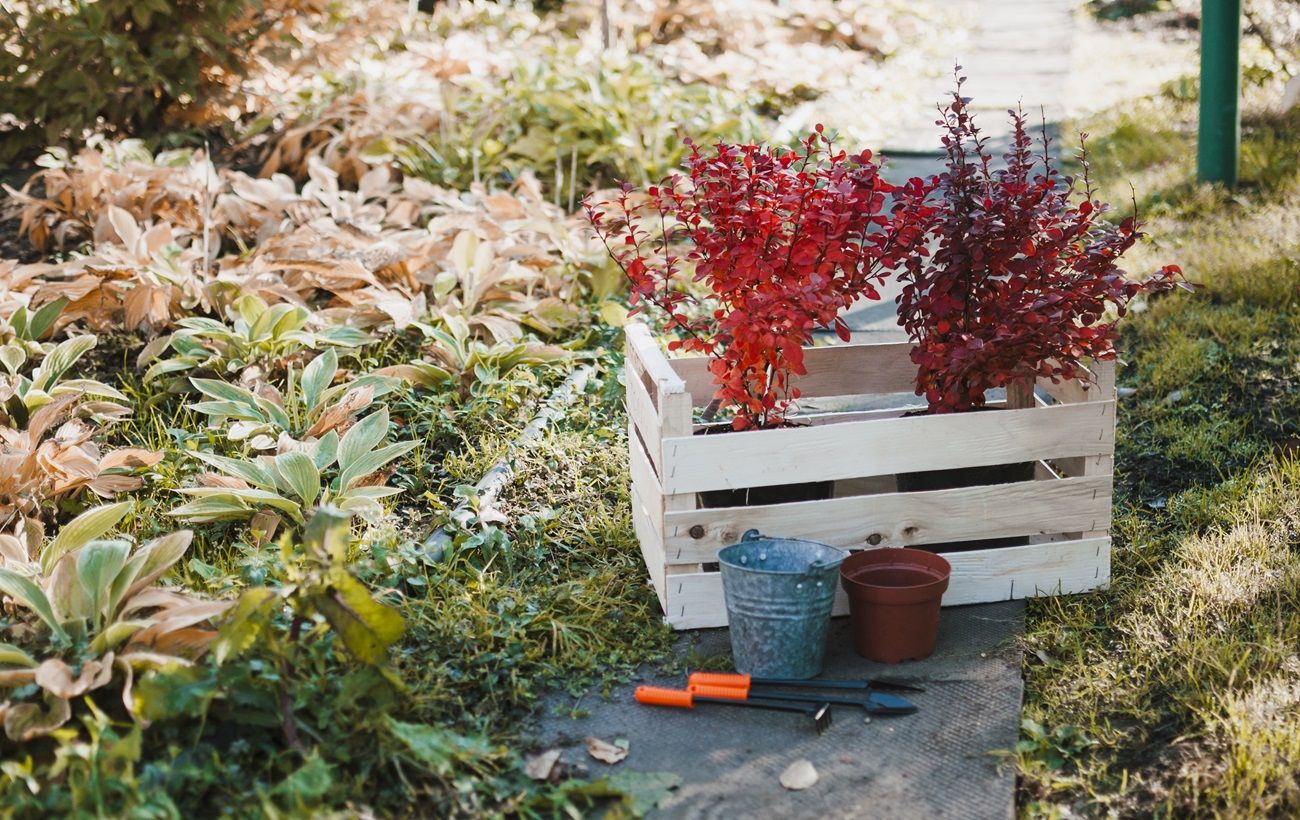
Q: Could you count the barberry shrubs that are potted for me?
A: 2